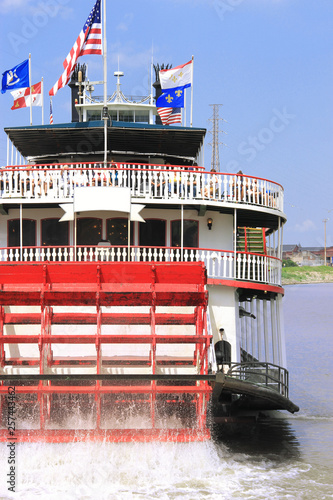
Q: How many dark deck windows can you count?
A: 6